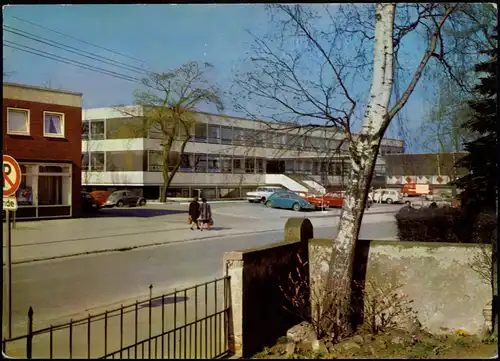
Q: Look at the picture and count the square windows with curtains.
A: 2